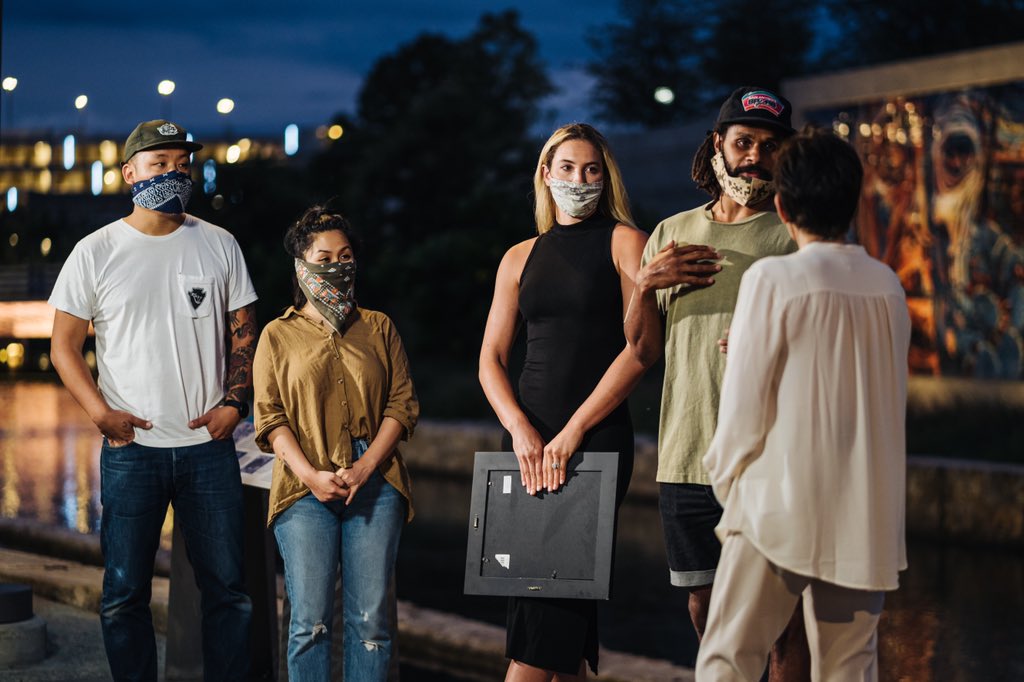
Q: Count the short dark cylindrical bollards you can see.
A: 1